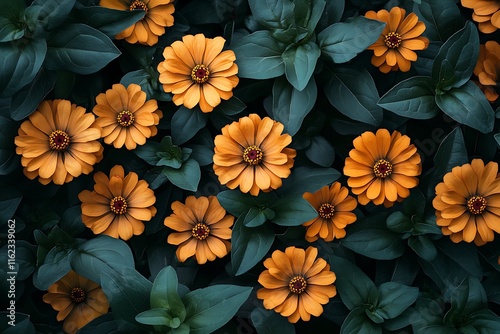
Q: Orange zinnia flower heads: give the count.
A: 15